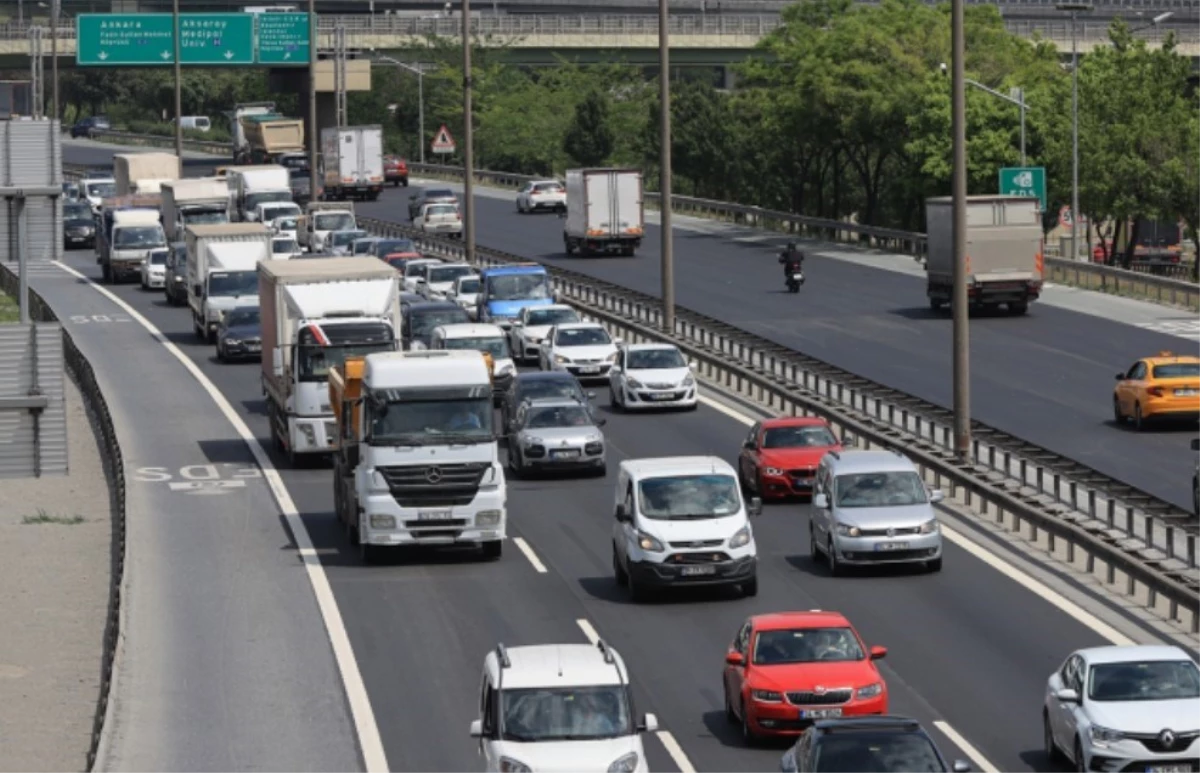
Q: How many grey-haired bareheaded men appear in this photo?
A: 0